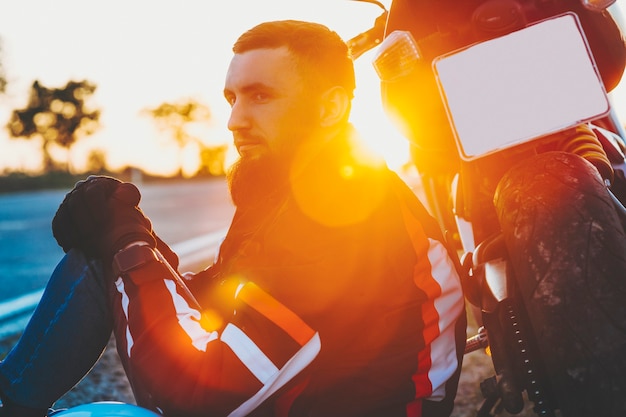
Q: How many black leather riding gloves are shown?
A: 2